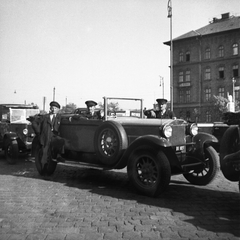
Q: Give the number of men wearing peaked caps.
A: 3